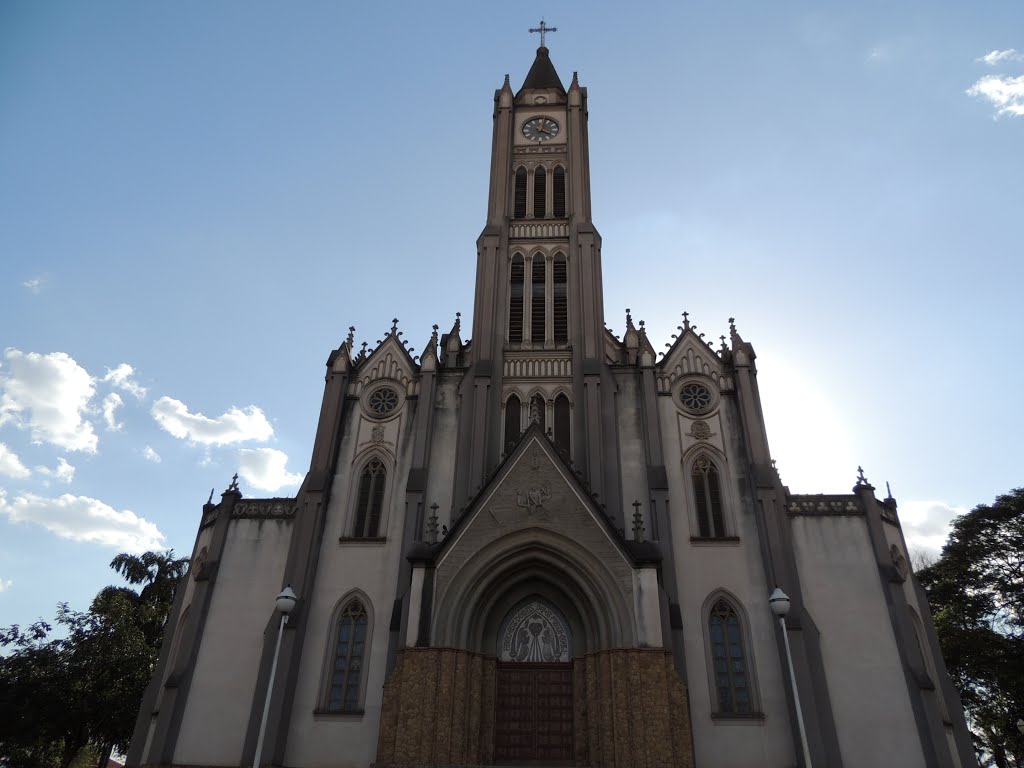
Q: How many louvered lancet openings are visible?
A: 6